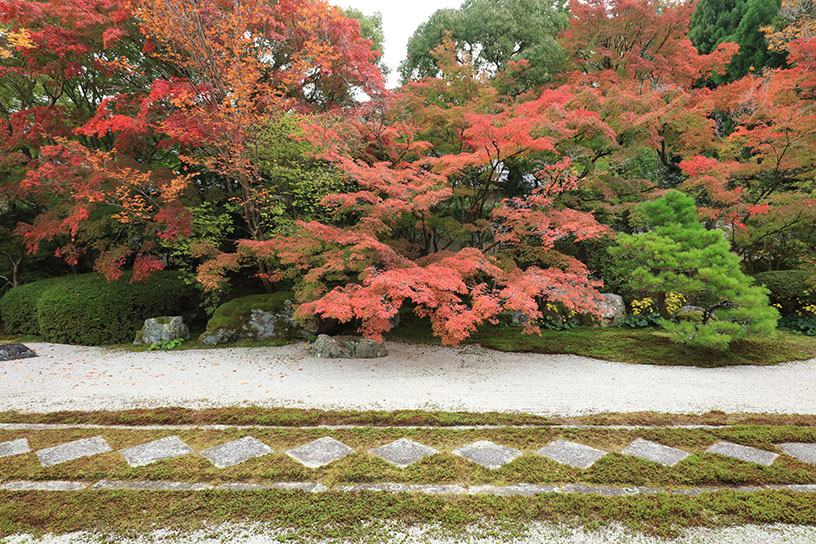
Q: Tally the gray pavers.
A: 11